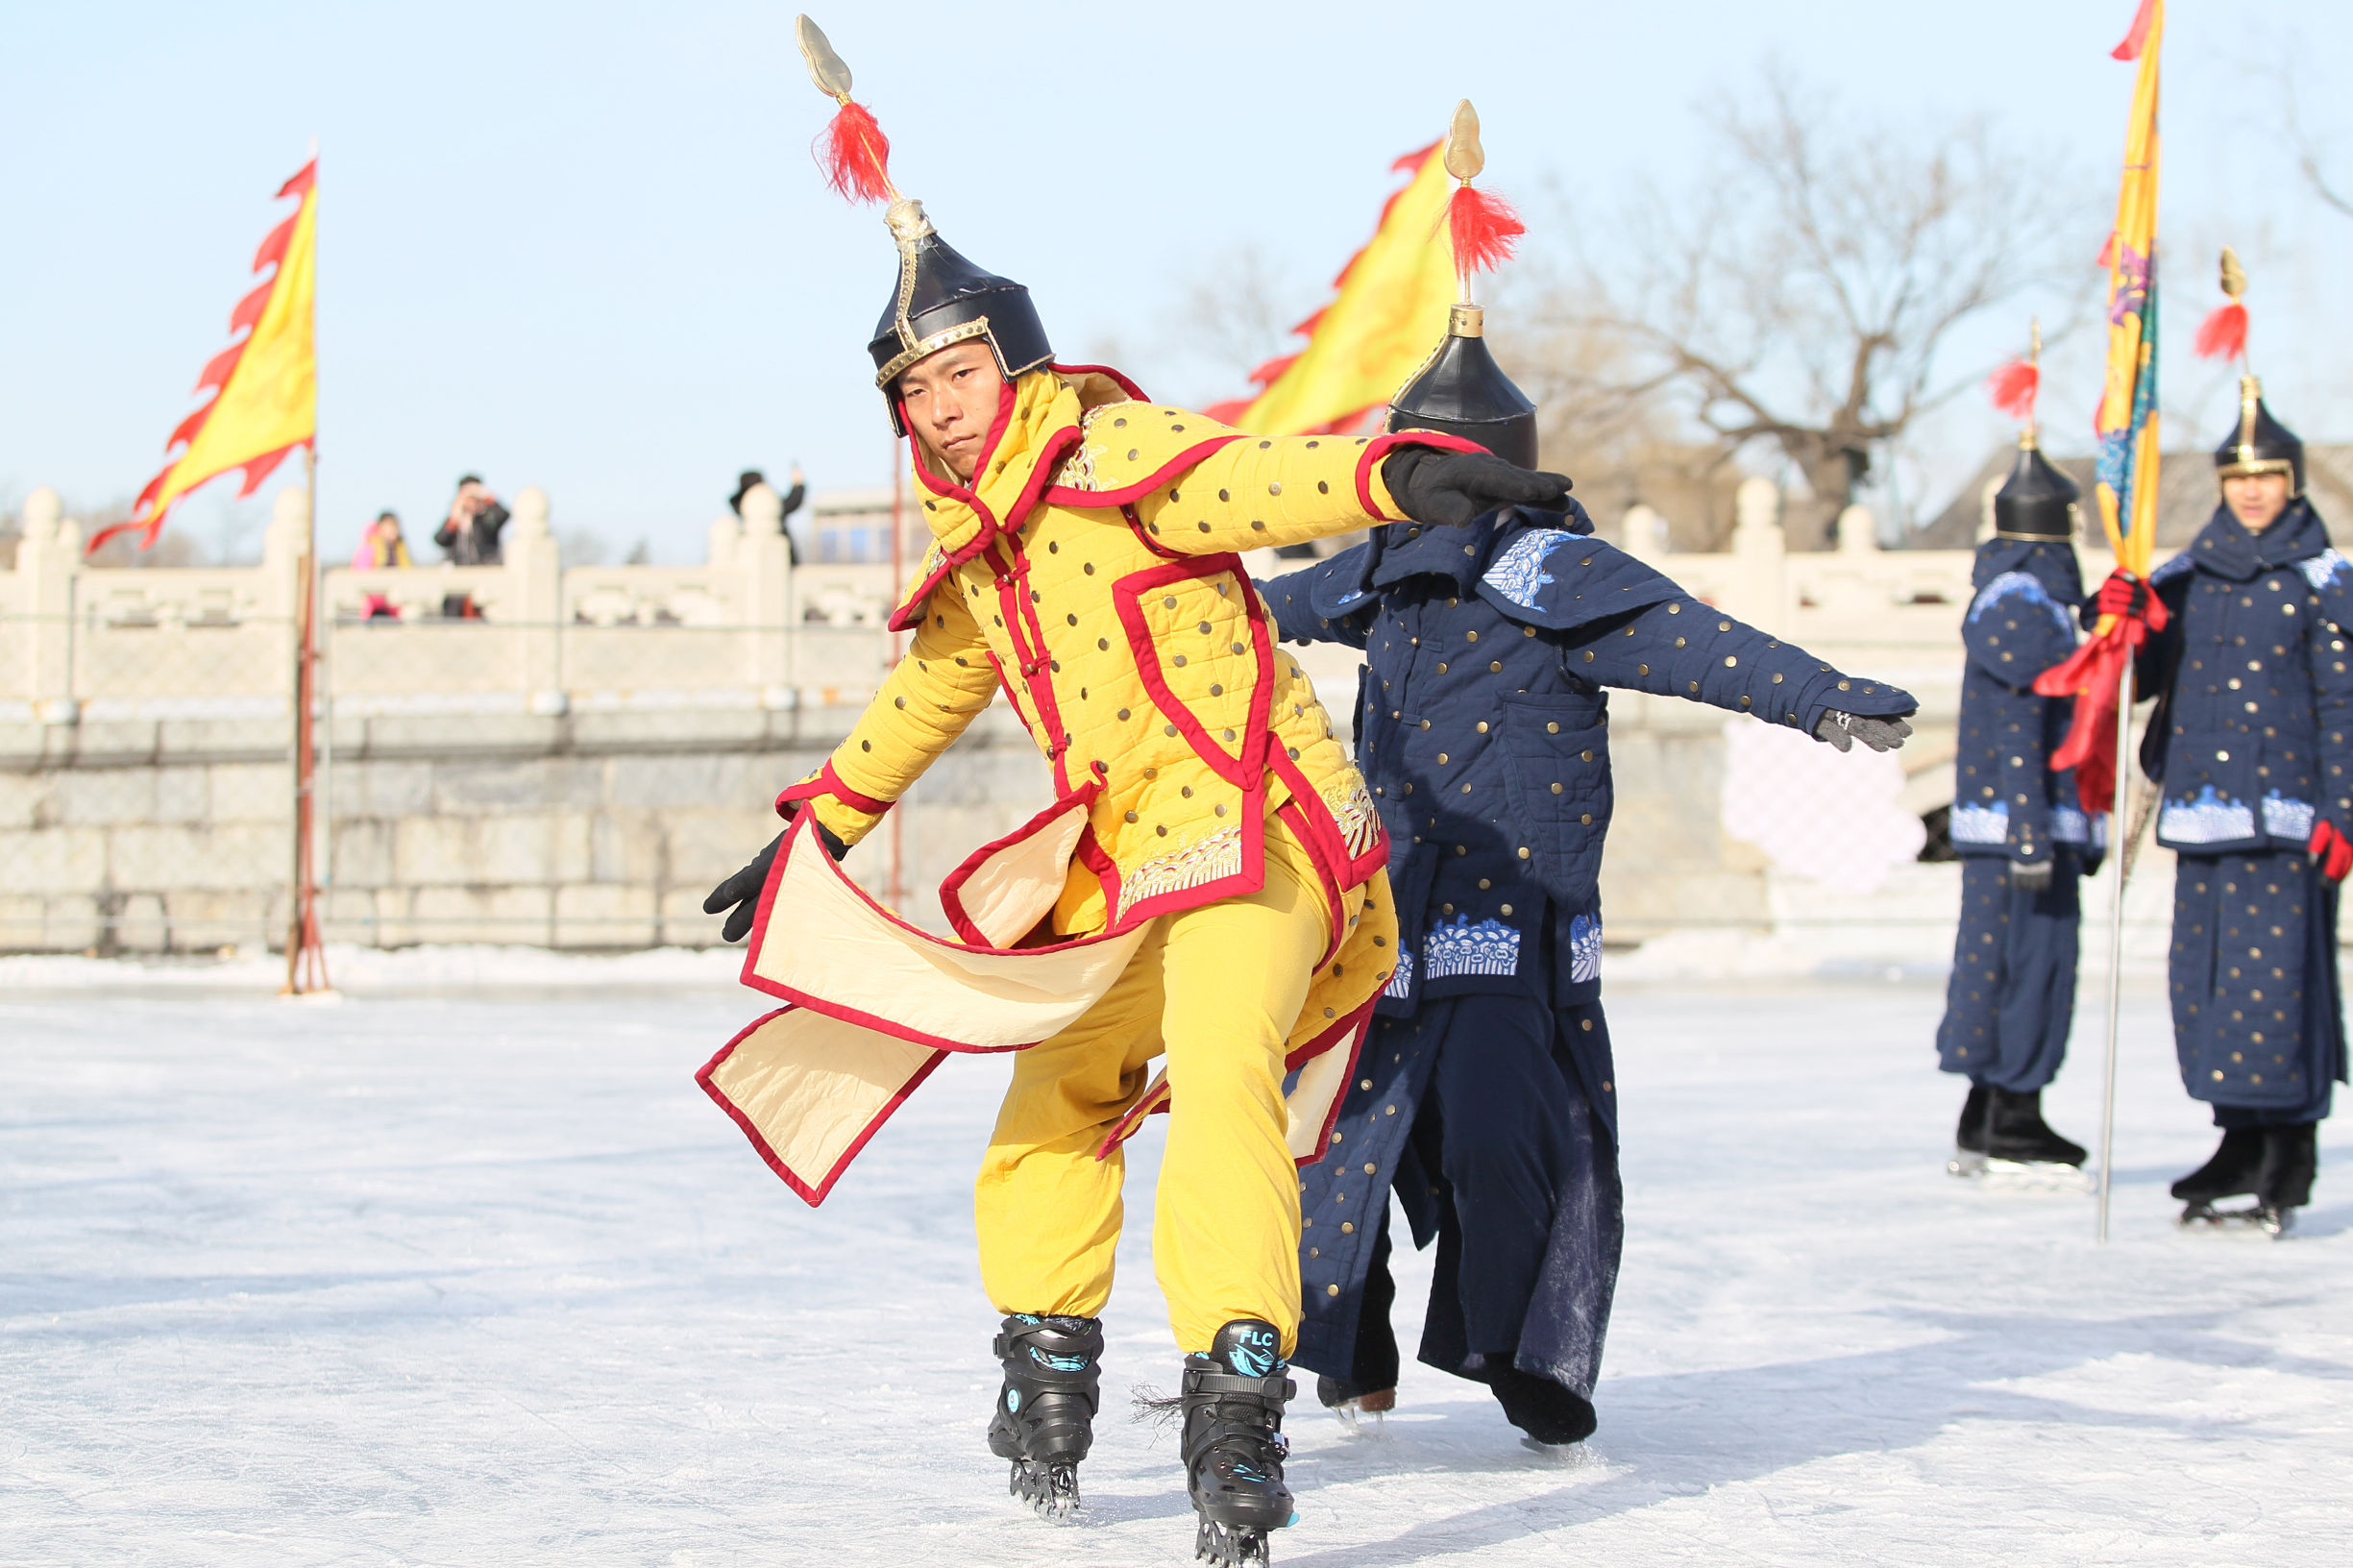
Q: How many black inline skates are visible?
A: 2